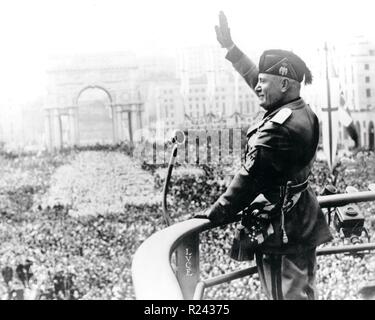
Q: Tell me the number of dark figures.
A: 1